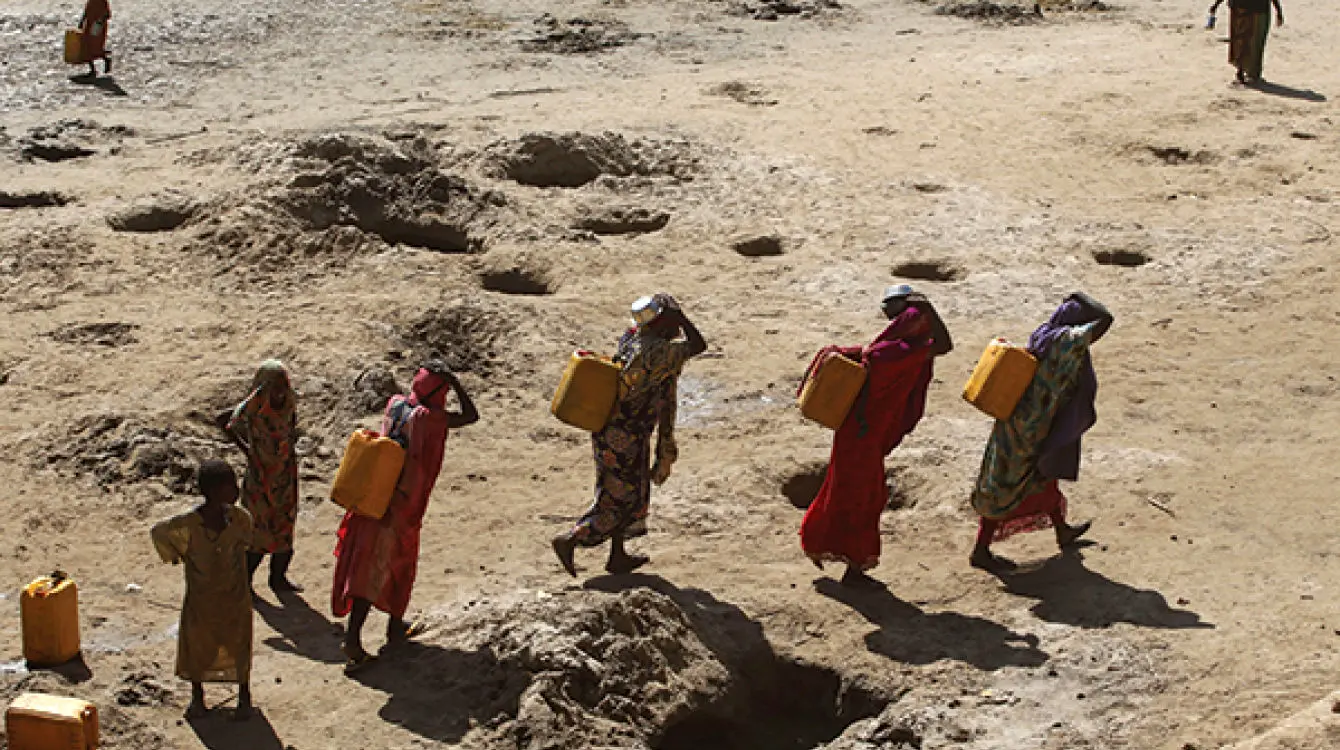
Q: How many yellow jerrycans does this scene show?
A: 7